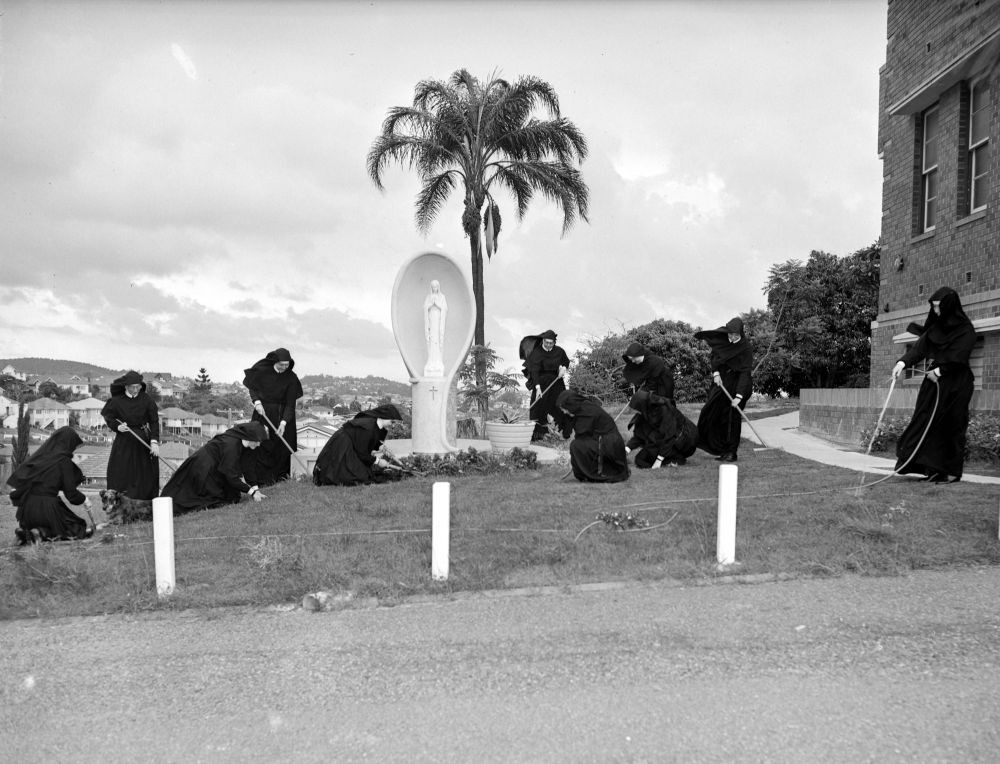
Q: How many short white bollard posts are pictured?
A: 3